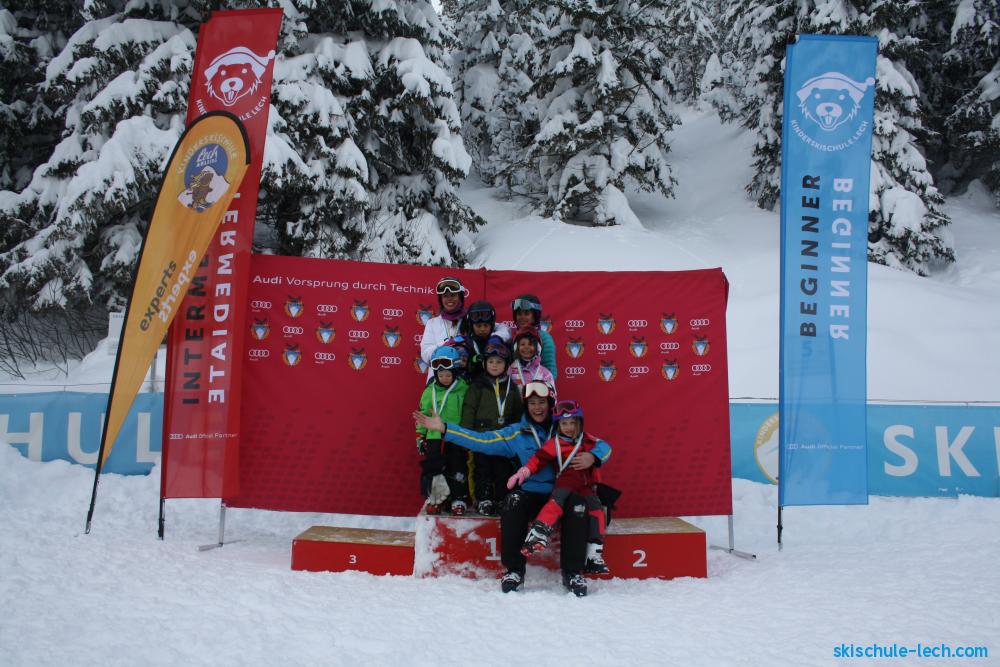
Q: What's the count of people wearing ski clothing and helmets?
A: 9